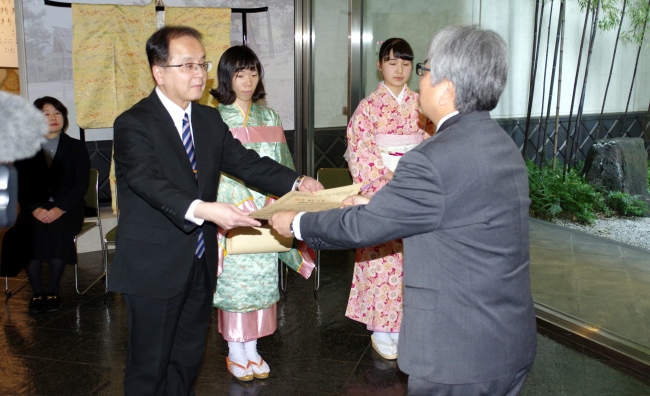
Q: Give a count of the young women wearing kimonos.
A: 2